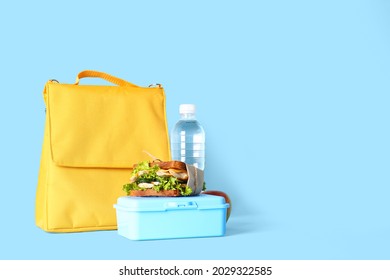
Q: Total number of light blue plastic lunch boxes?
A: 1